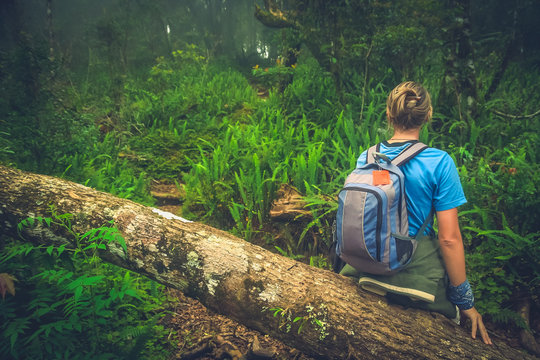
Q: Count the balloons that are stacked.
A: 0